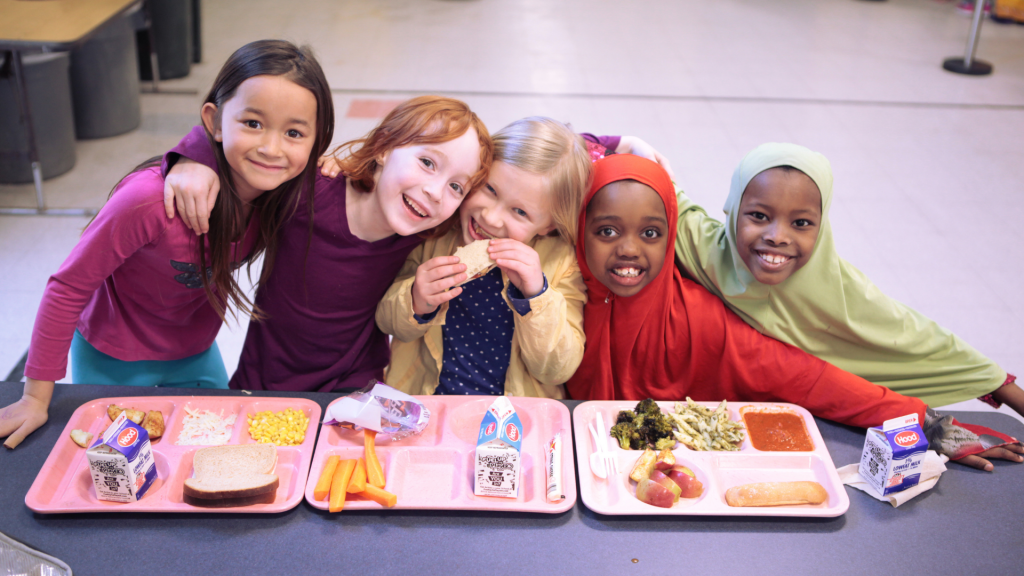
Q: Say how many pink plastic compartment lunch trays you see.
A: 3